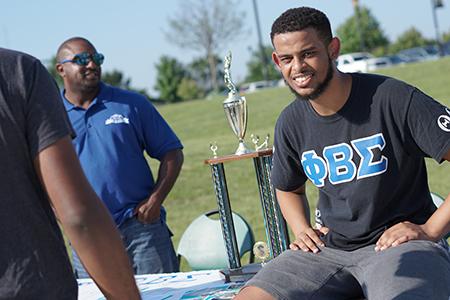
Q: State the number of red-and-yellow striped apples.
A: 0